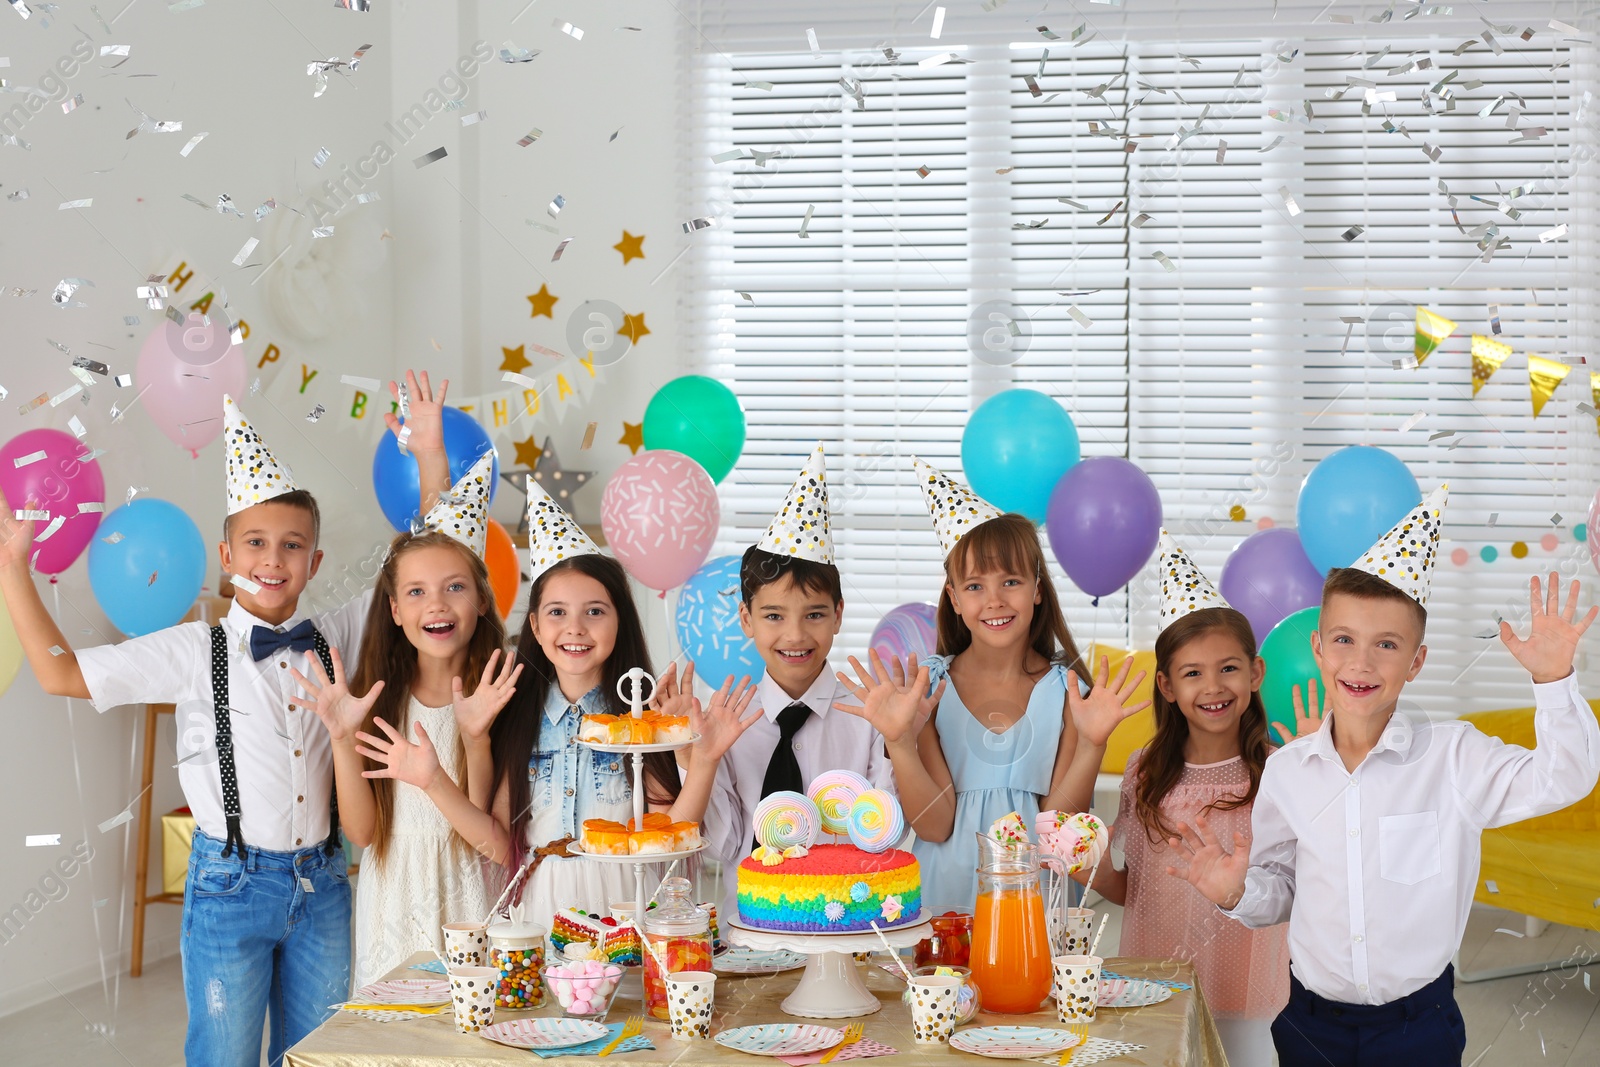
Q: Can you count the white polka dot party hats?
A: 7